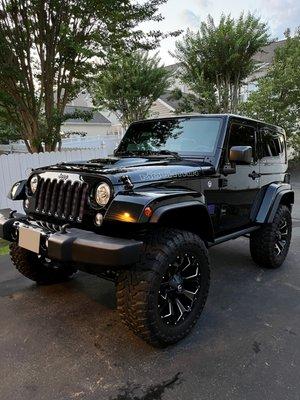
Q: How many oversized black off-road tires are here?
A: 3